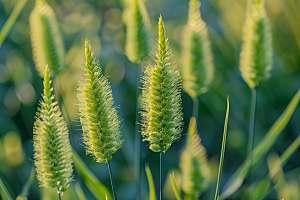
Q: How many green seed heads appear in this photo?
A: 8